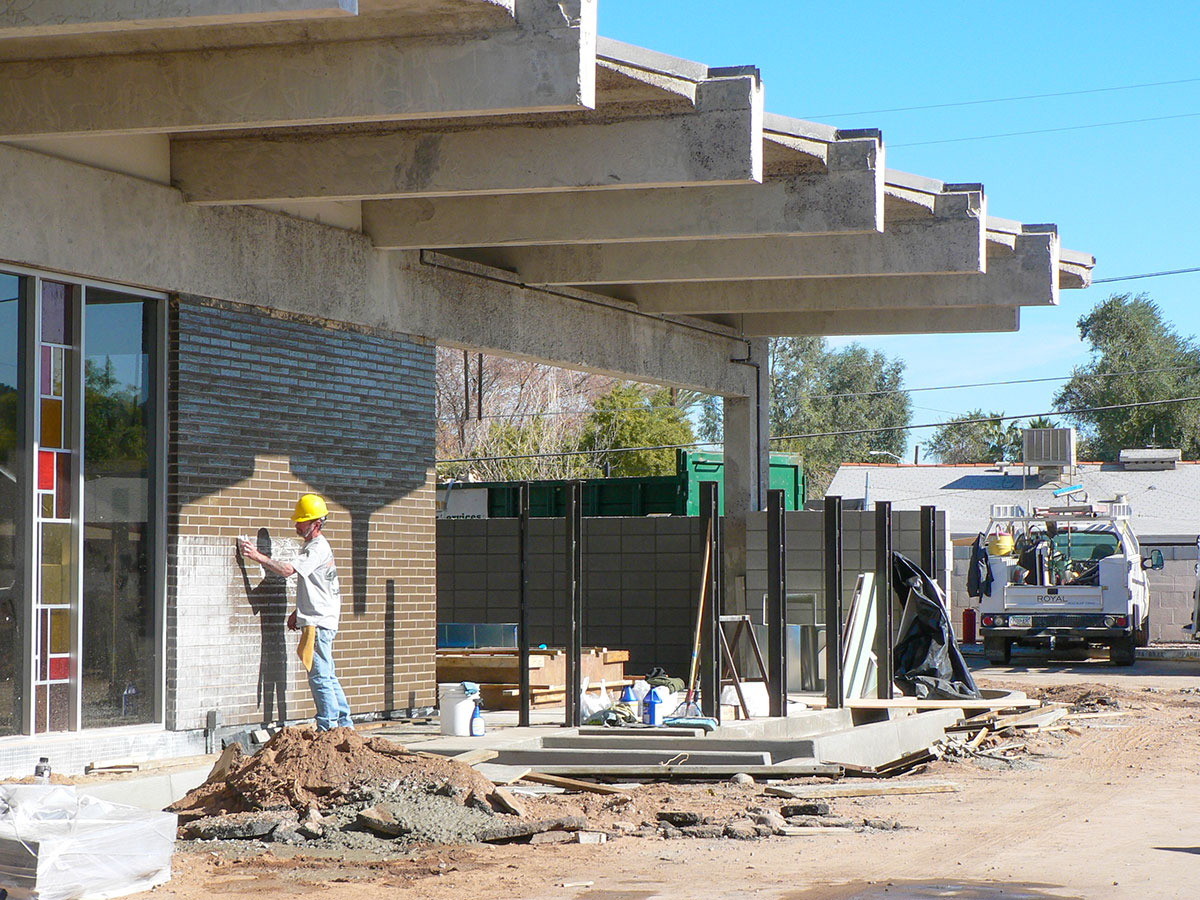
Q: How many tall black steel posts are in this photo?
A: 7